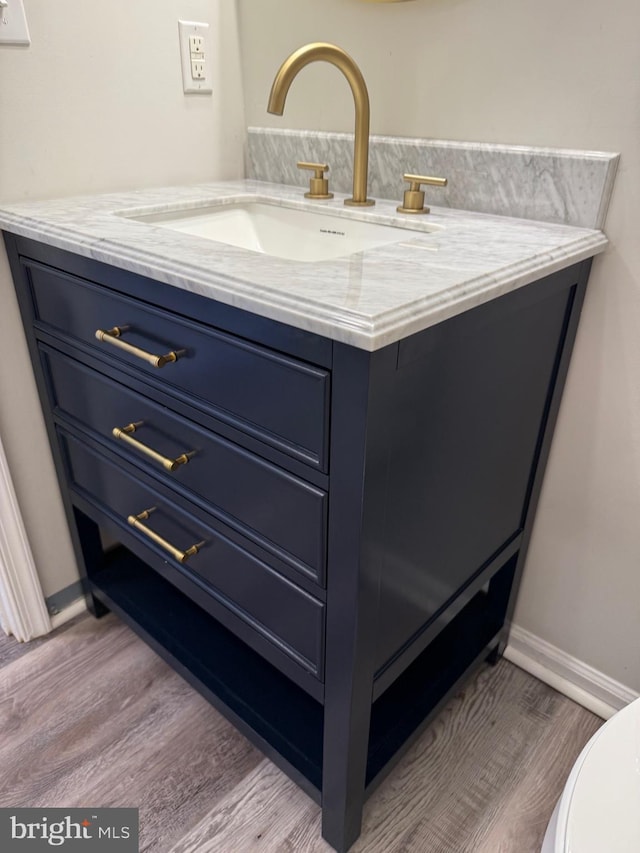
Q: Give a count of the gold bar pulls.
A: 3